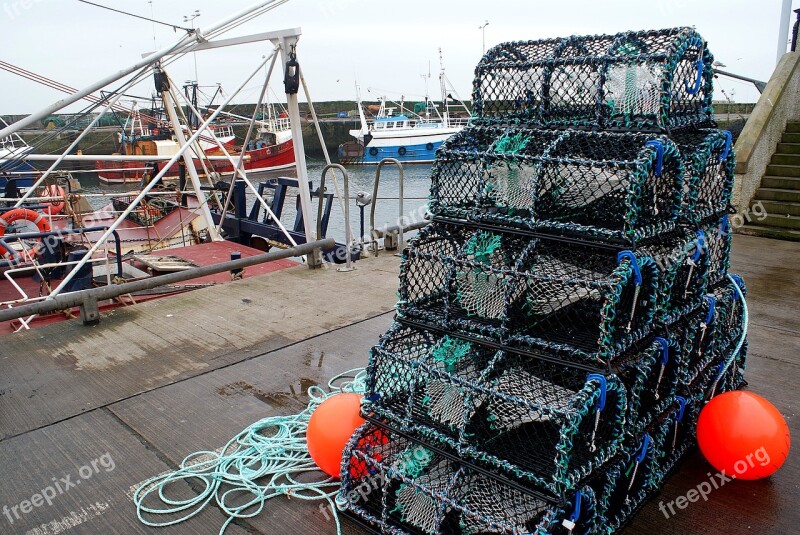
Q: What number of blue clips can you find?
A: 14